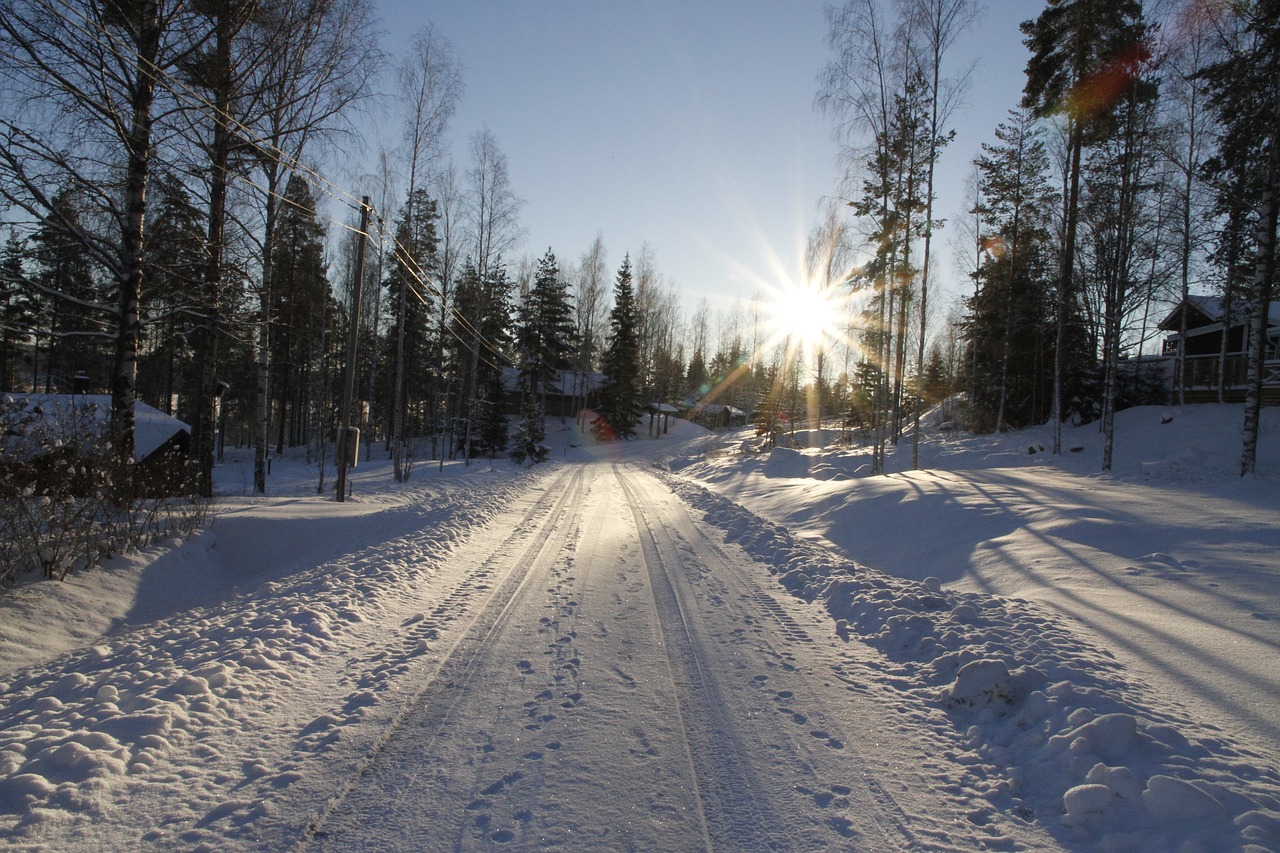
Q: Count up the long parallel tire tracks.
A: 2